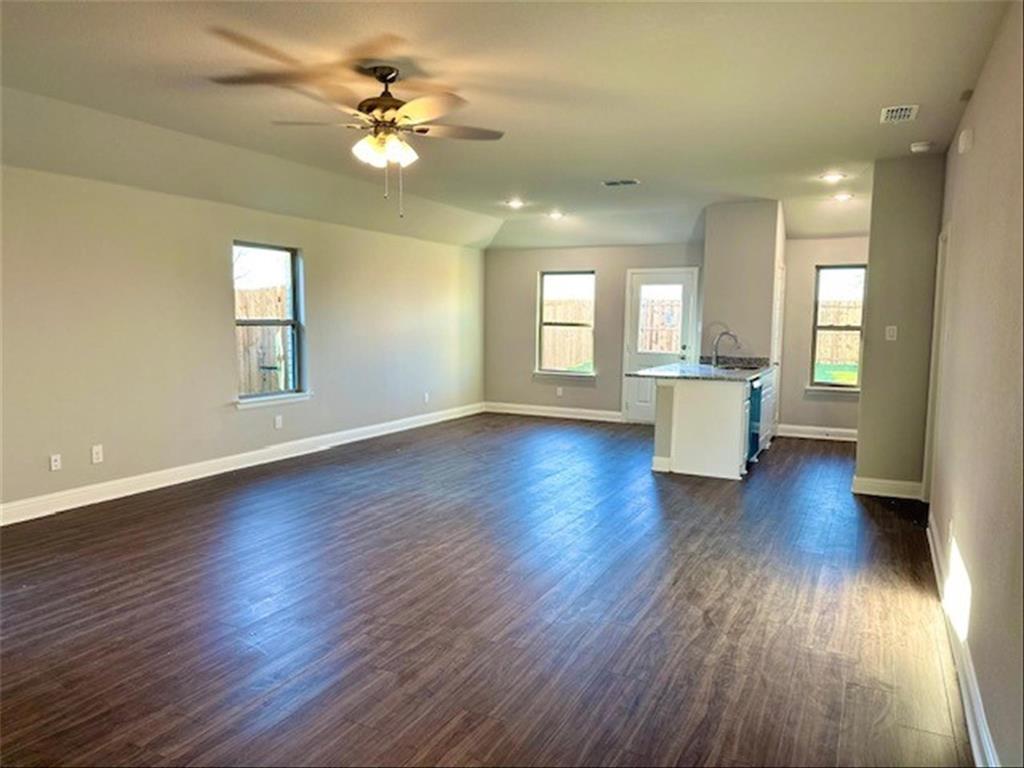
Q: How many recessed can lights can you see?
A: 4